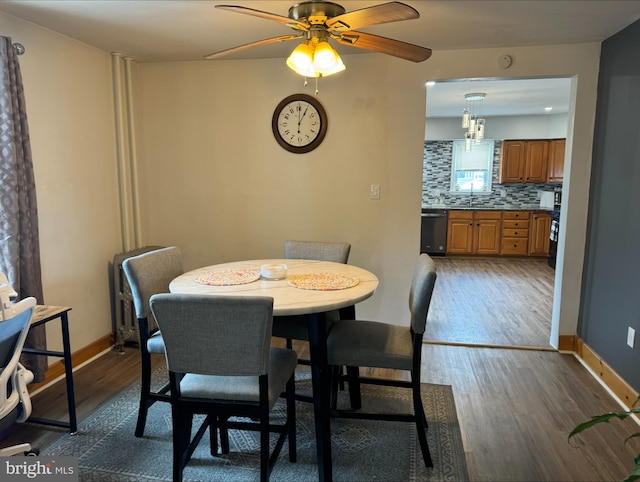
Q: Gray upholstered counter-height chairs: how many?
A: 4